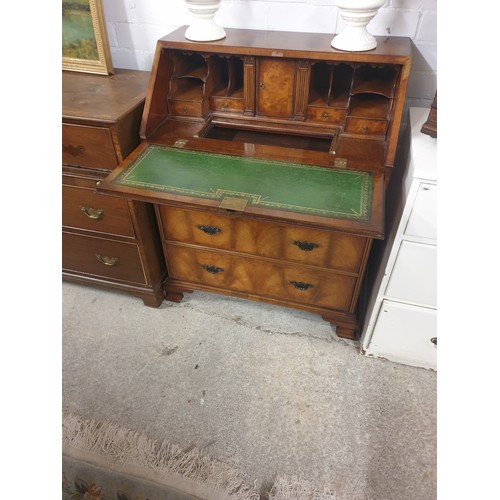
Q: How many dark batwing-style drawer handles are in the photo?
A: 4